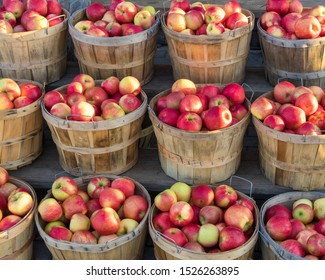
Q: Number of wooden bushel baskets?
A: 12